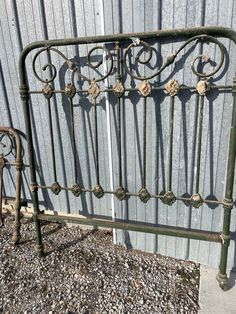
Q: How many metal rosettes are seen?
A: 14